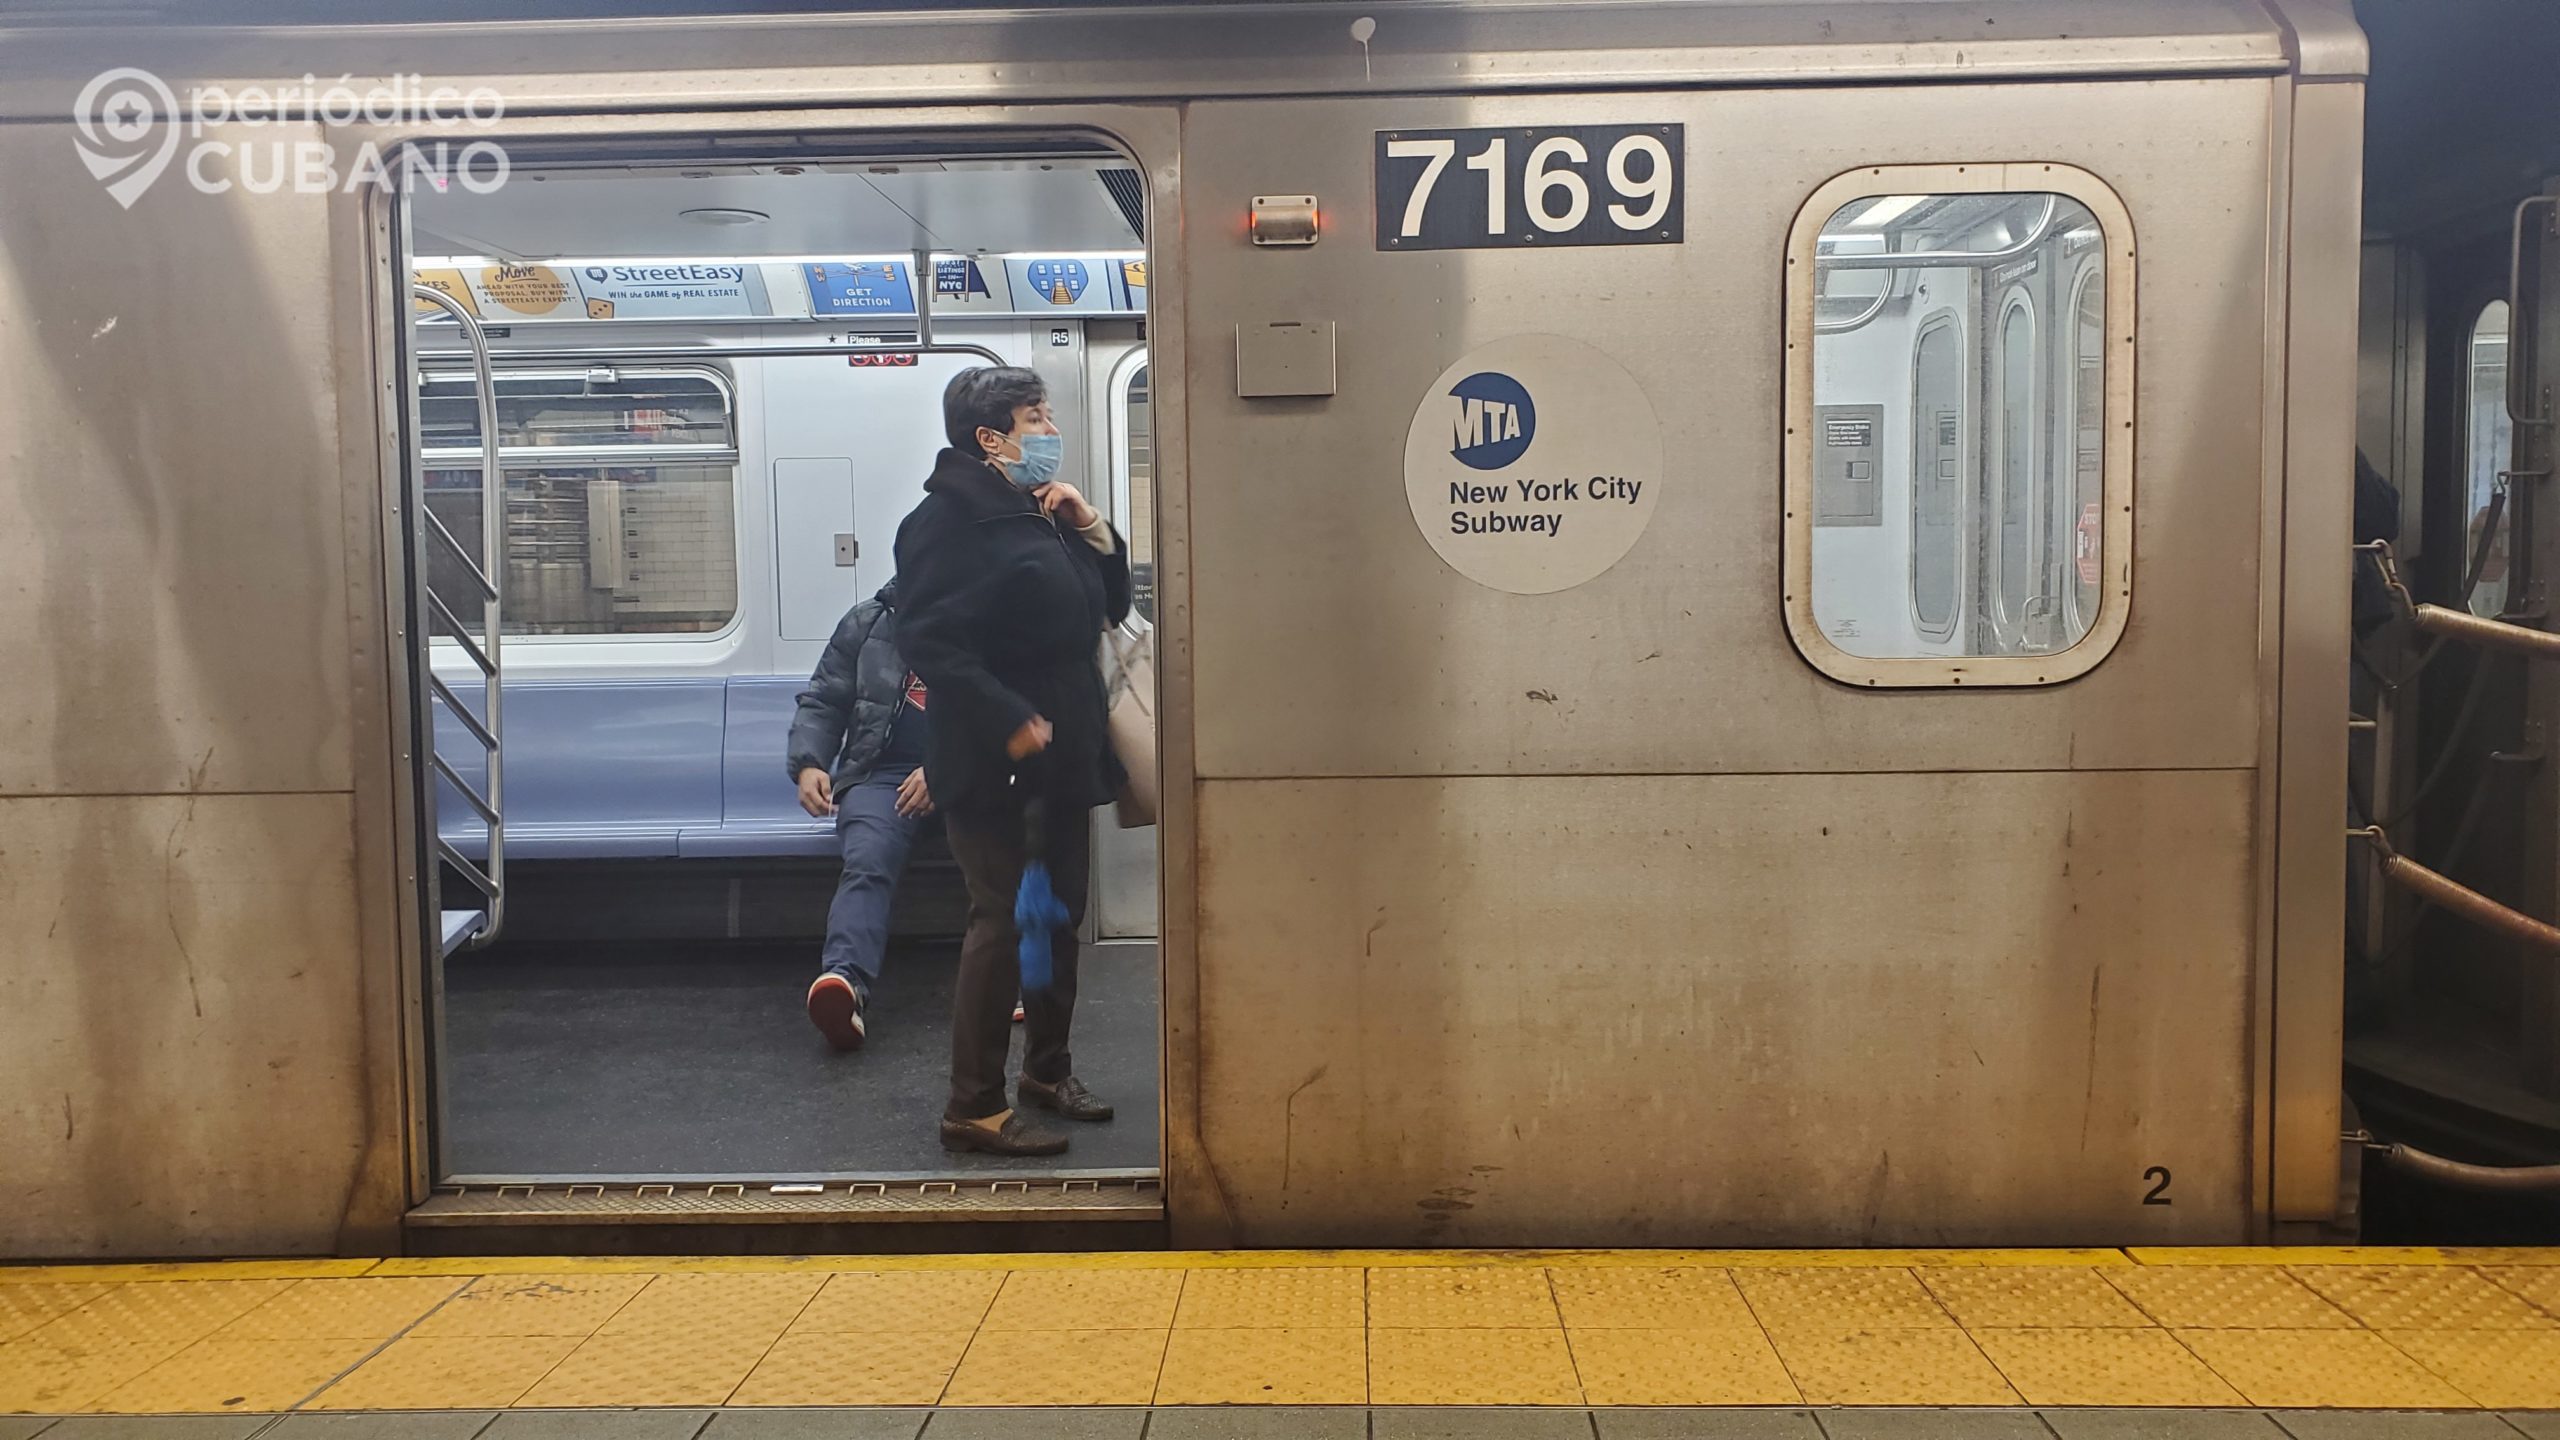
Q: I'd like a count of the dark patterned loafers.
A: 2